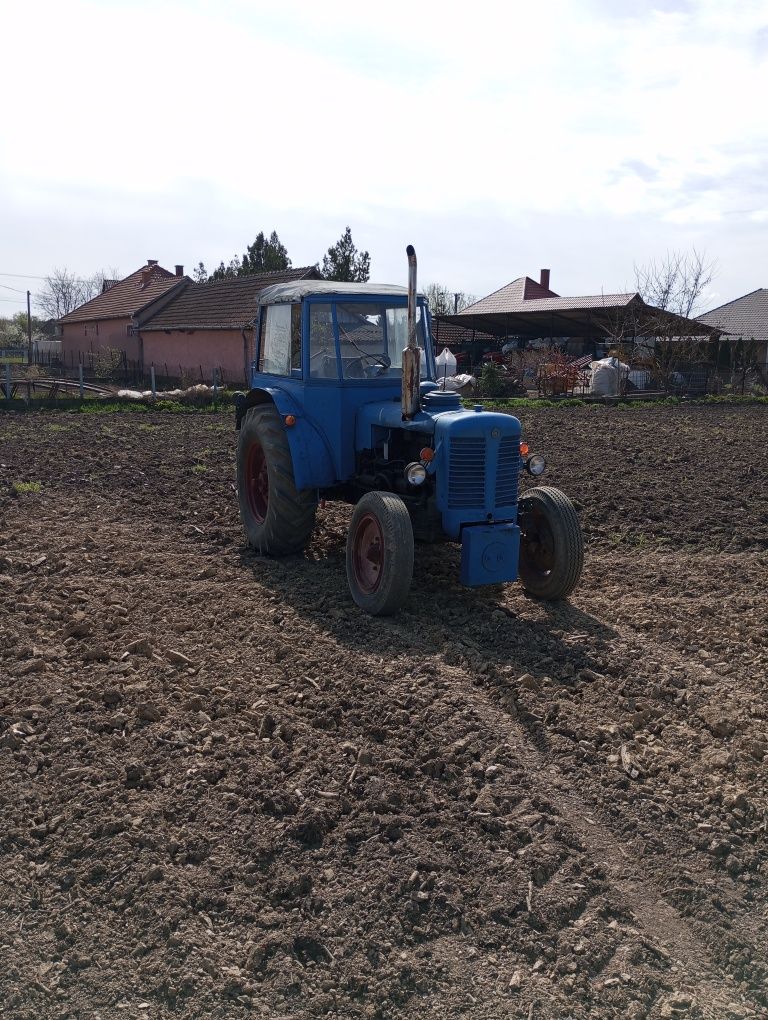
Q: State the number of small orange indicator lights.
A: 3